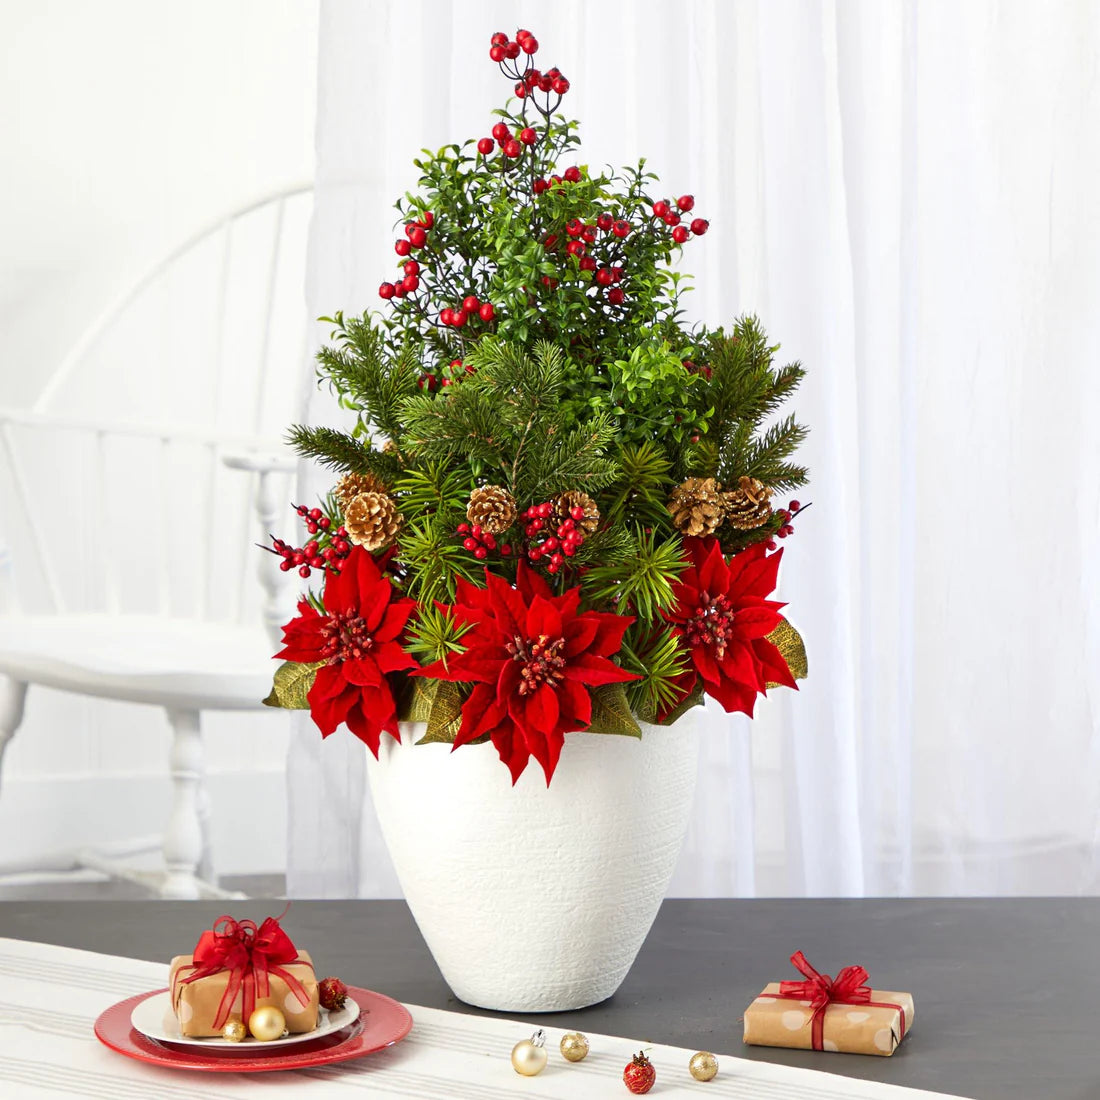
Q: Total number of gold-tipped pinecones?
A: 6